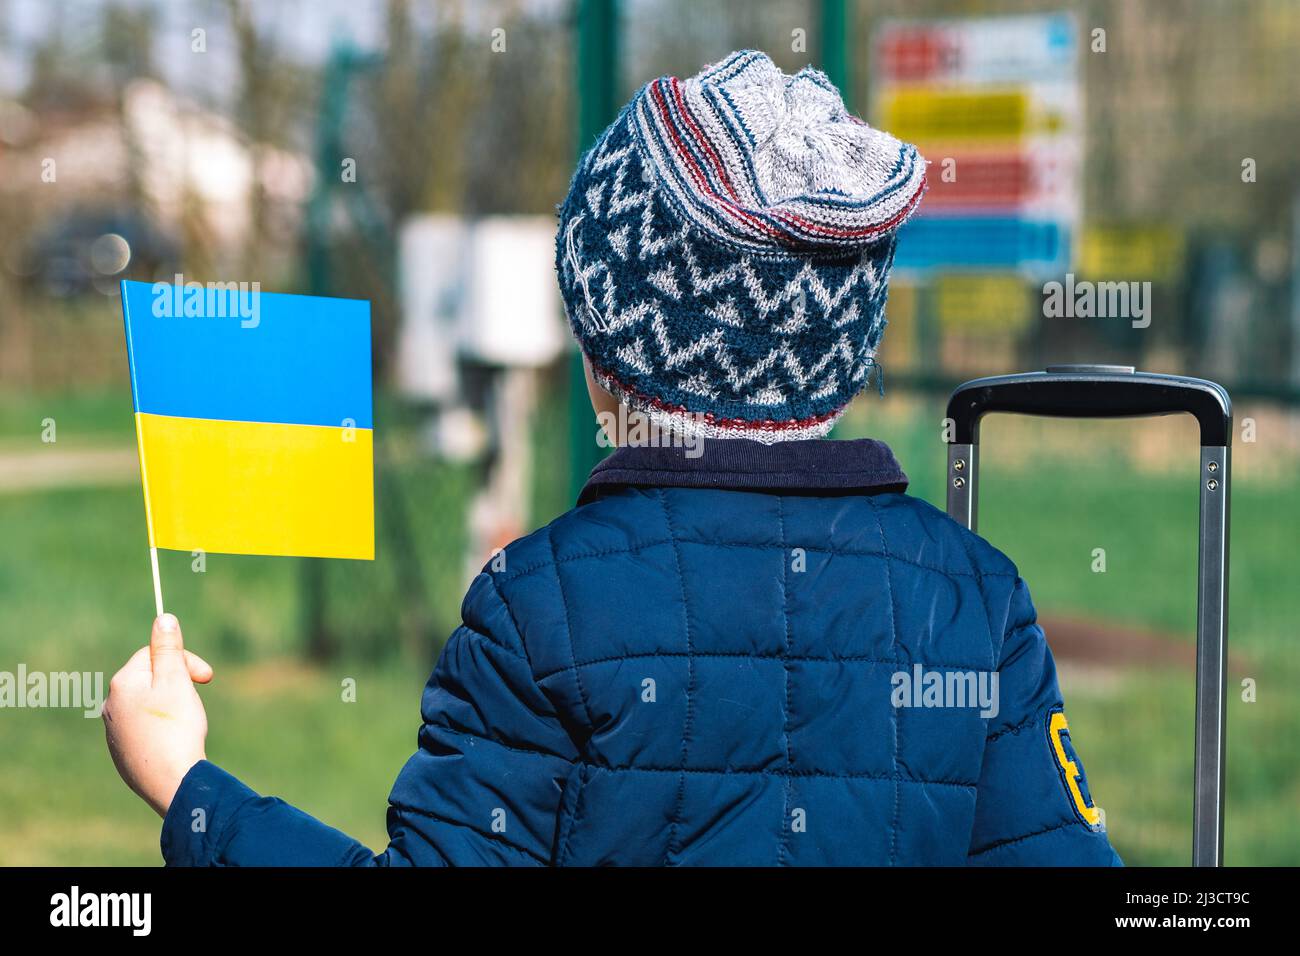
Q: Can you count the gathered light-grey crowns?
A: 1